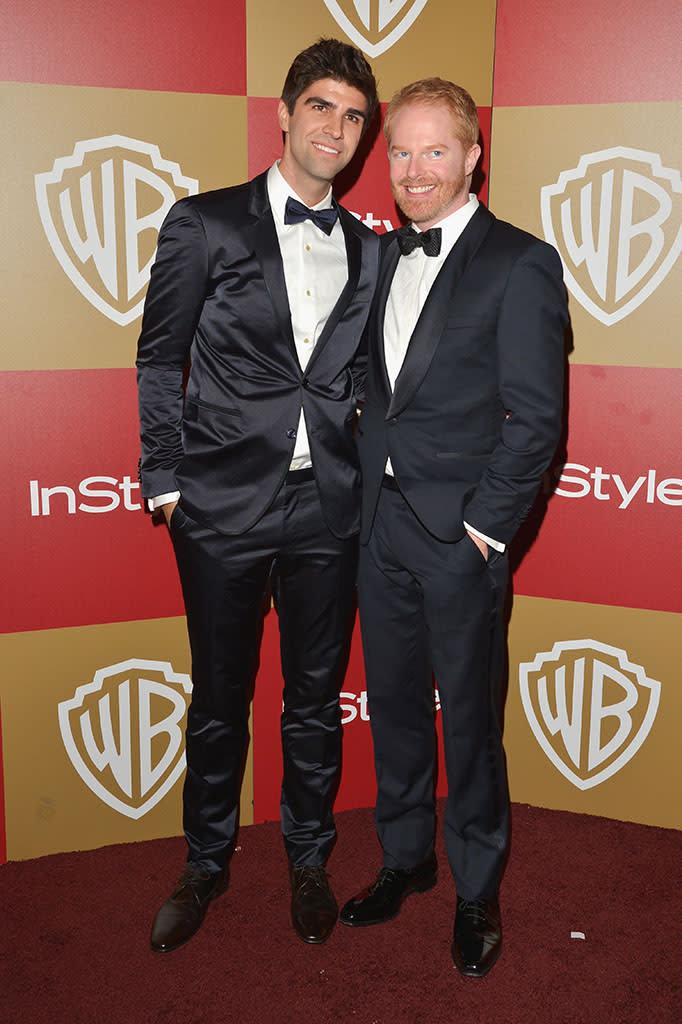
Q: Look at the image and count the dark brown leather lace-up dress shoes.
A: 2